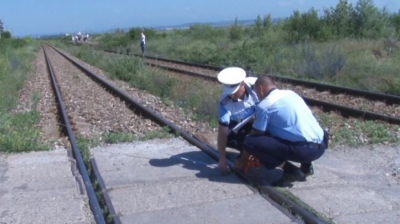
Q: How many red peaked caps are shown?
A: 0